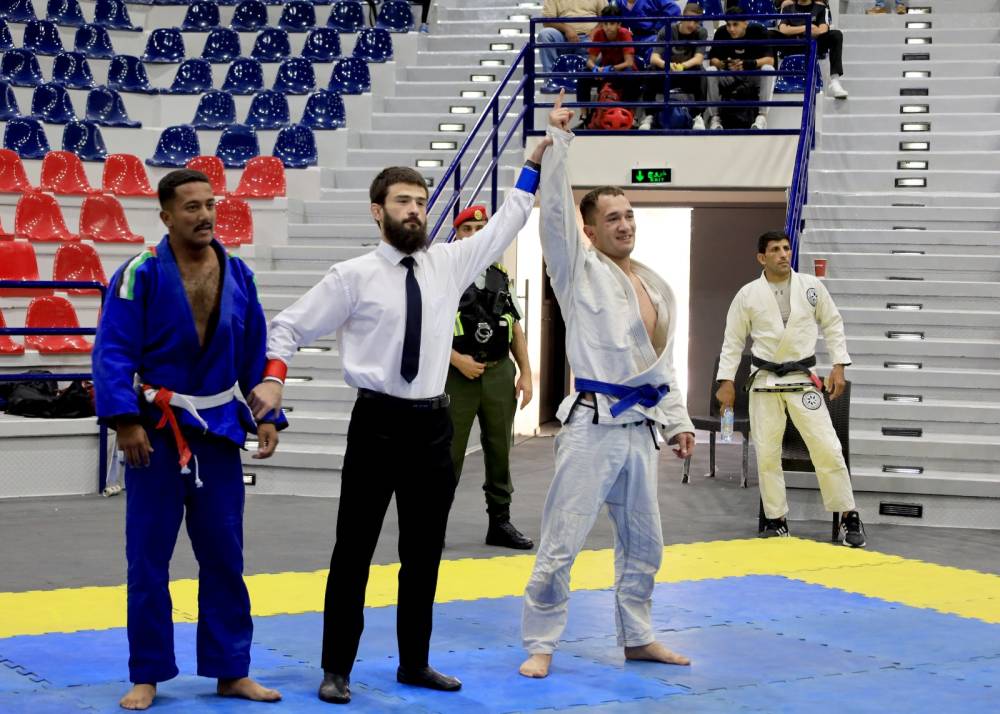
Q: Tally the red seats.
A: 13